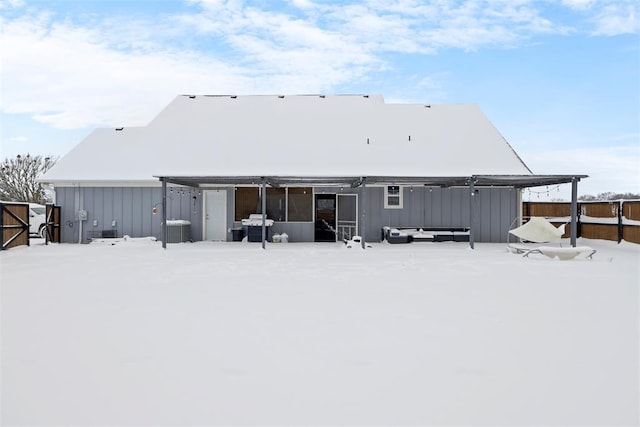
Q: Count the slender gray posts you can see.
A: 5